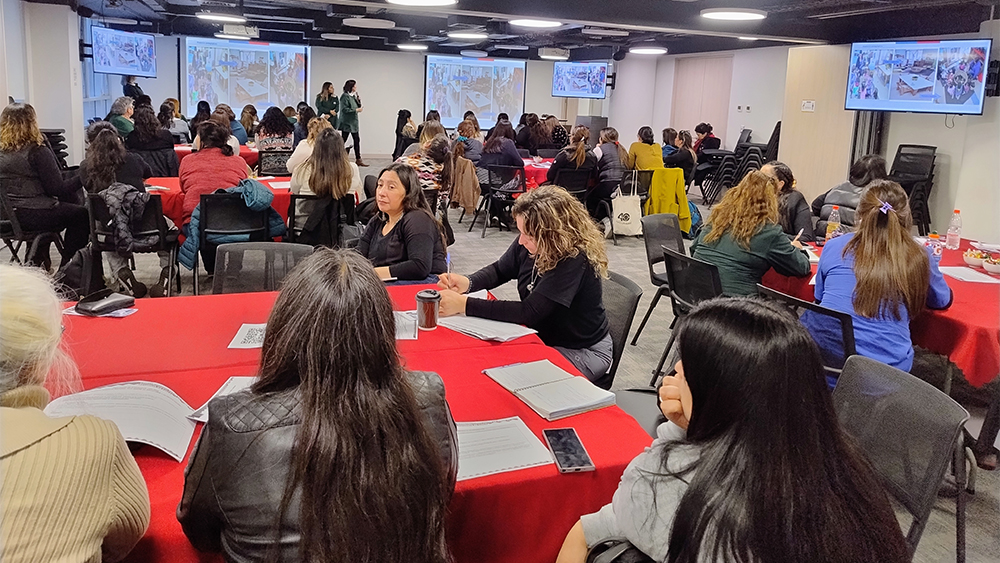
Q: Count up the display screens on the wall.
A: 5